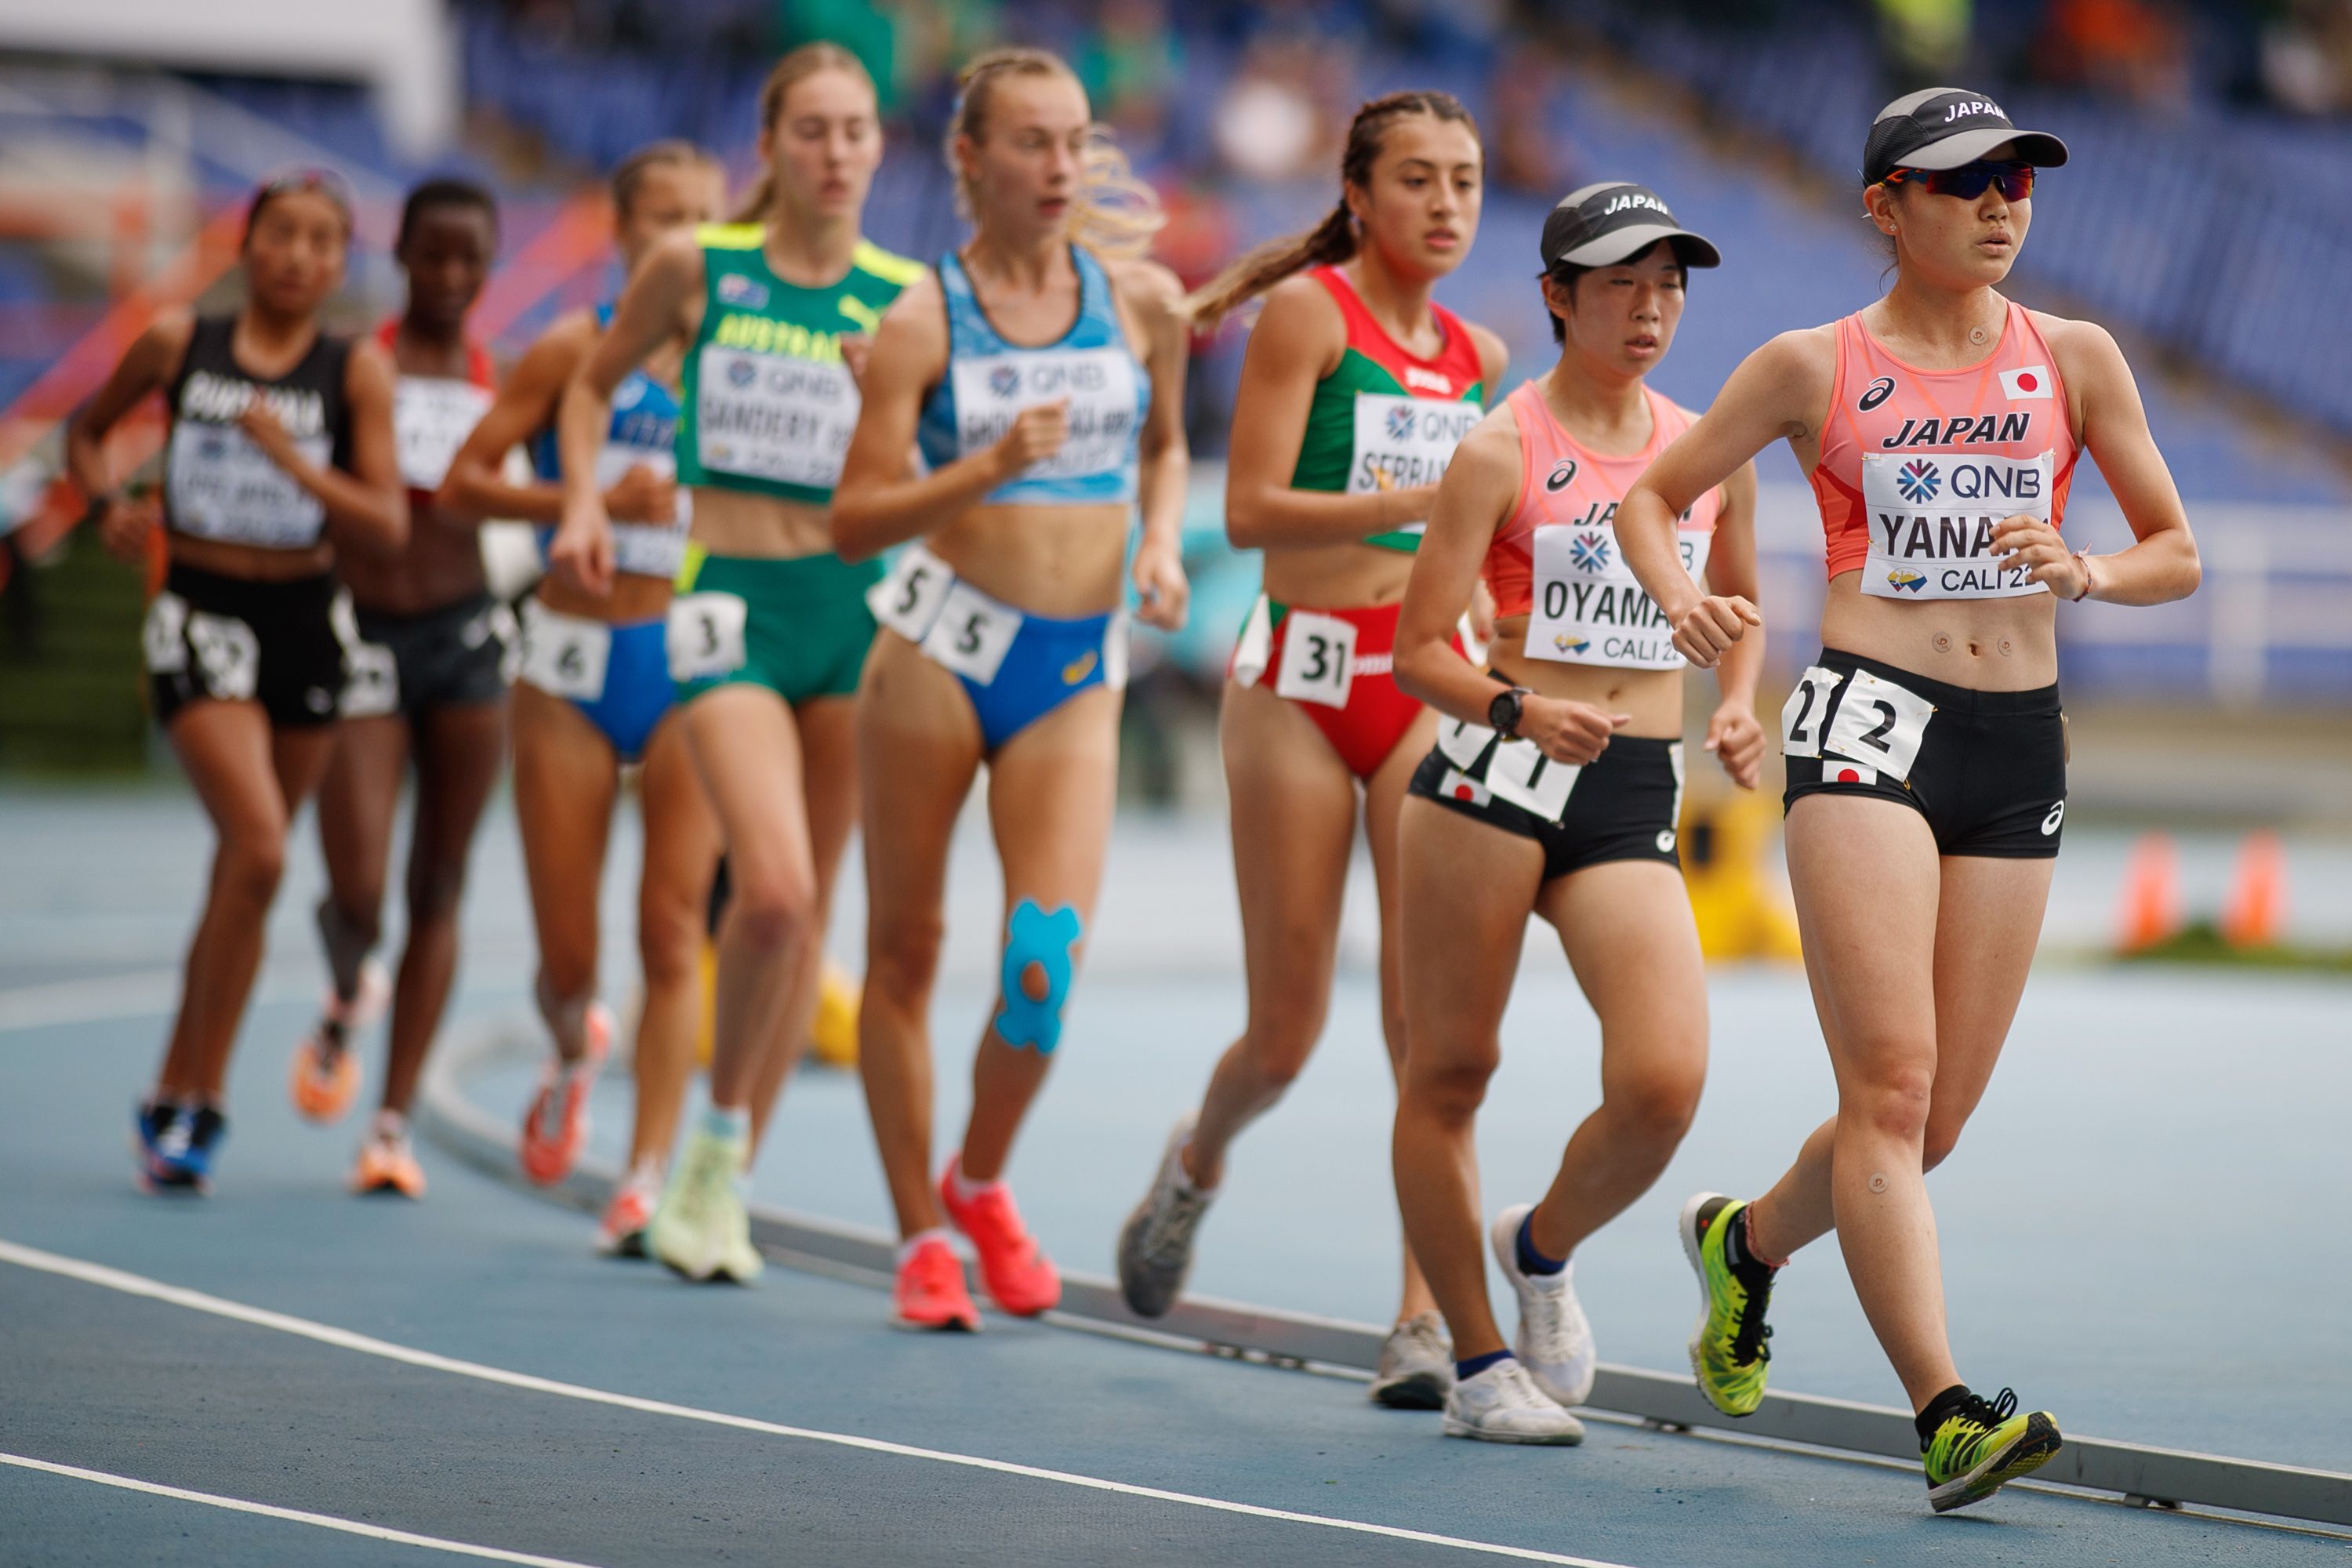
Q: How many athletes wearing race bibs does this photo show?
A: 8